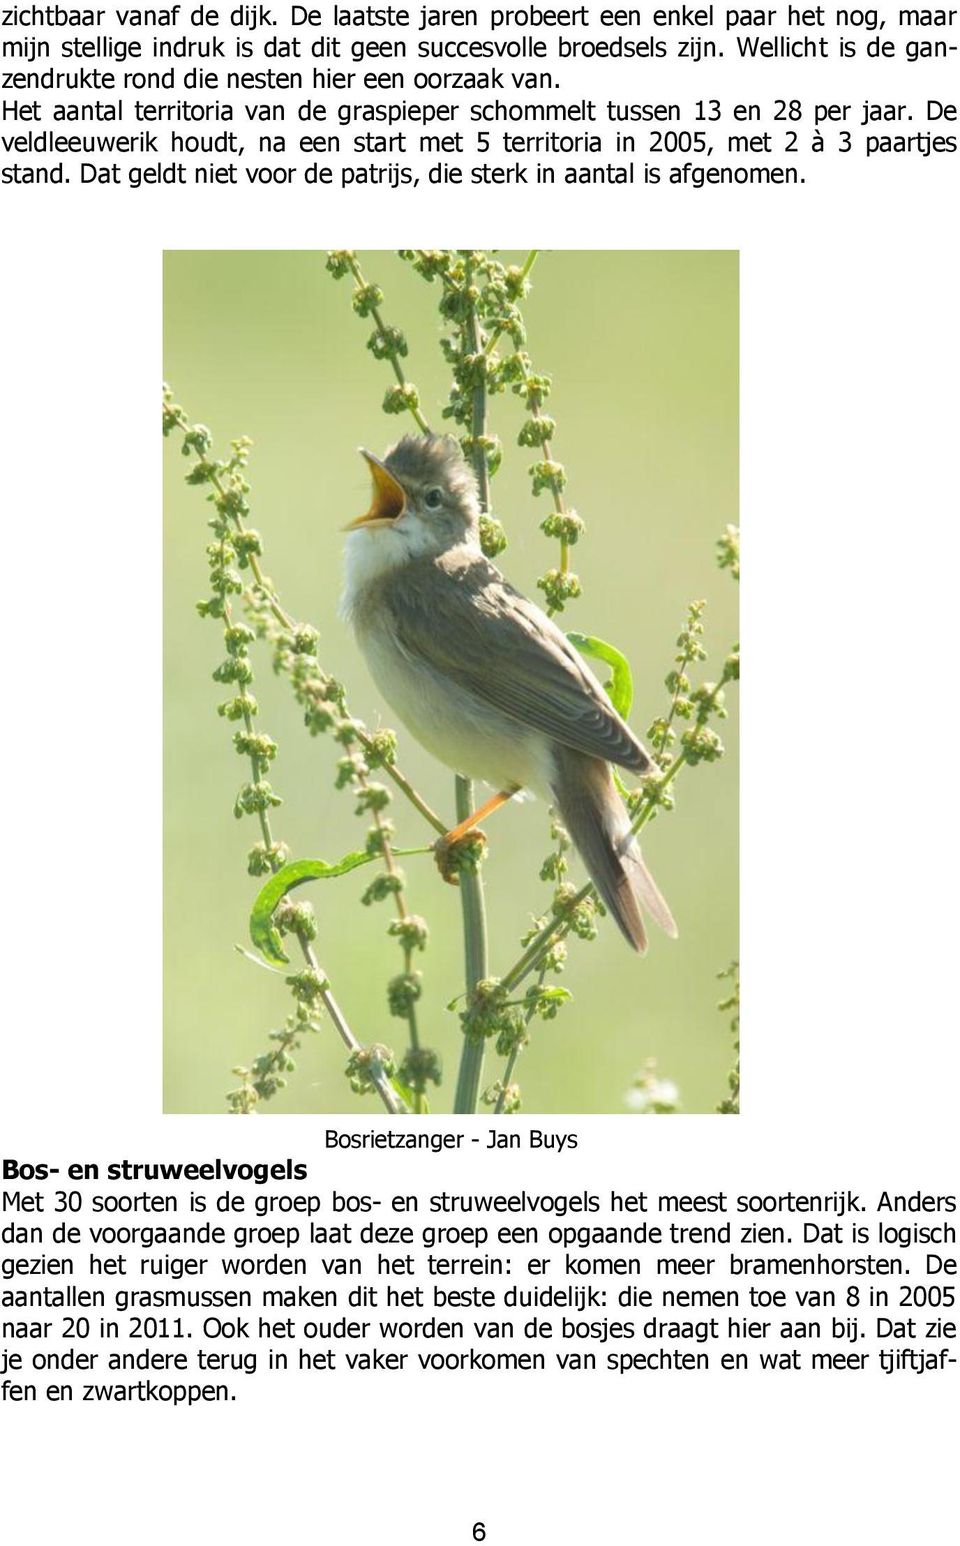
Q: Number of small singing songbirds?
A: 1